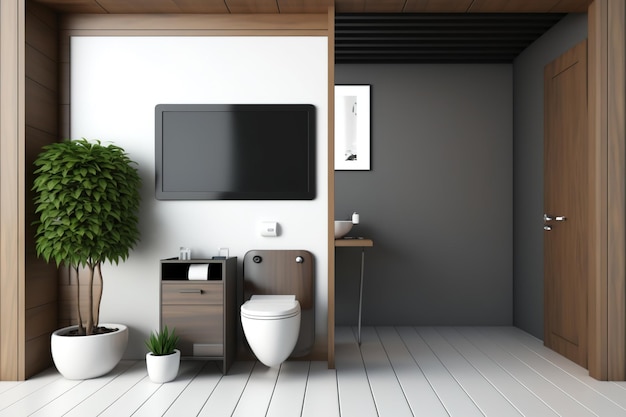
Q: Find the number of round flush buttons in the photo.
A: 2